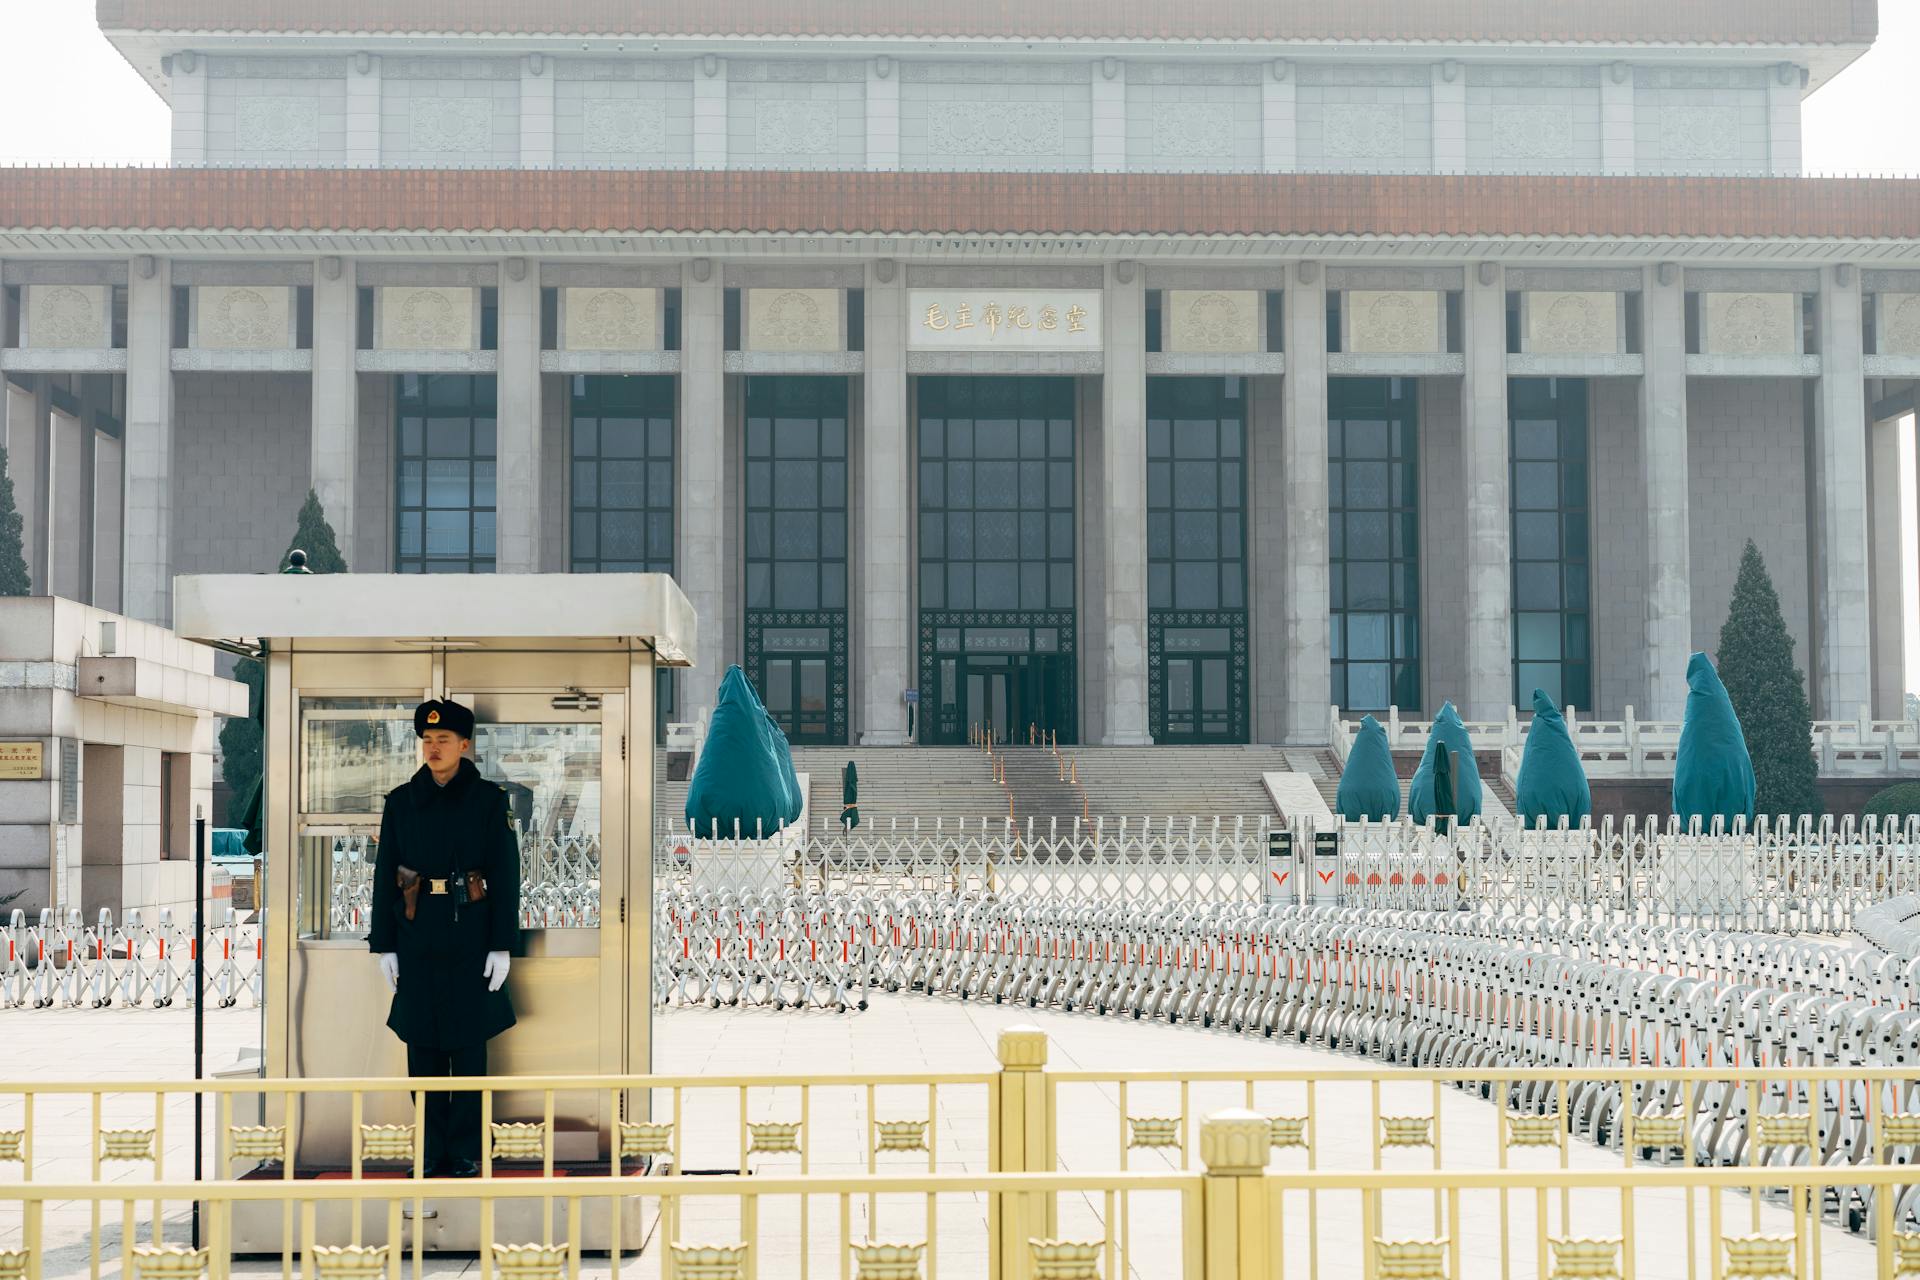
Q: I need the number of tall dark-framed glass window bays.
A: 7